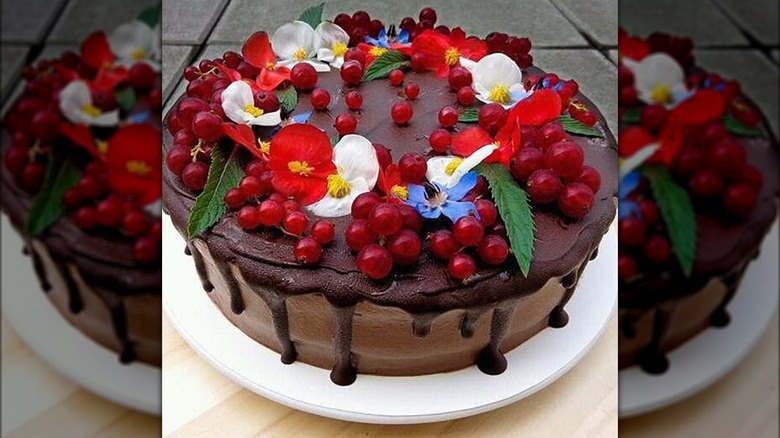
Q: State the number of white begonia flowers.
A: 6